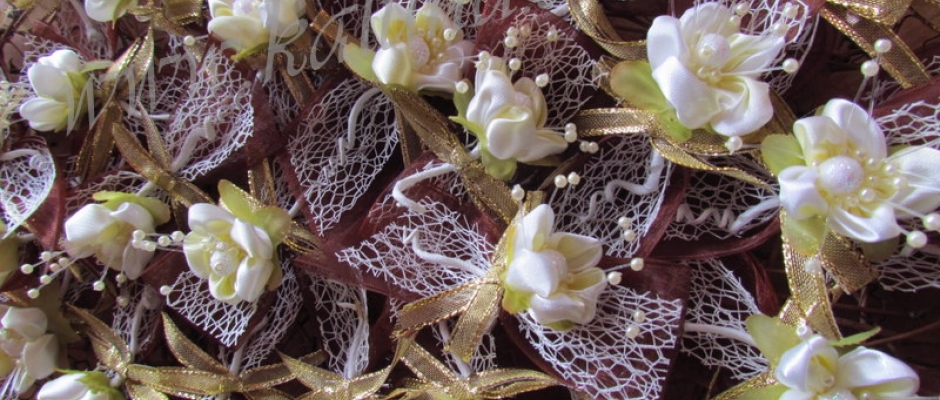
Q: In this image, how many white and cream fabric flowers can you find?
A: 13